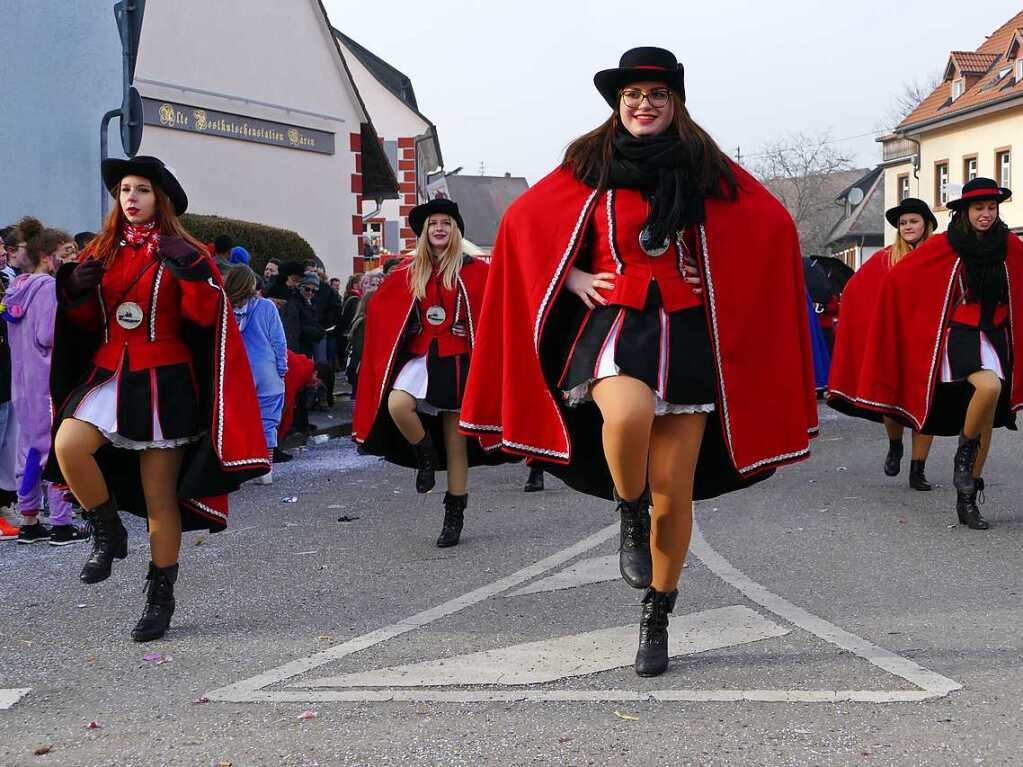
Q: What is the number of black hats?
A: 5